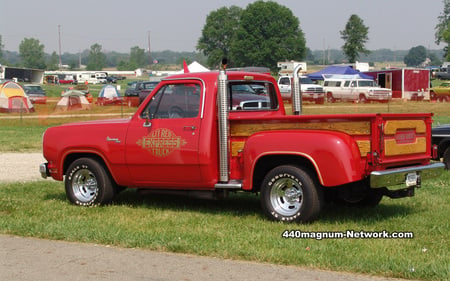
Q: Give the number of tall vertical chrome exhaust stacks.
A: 2